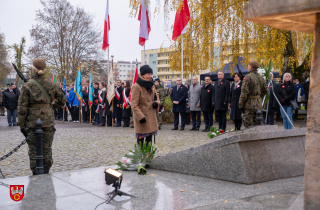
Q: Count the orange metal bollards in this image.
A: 0